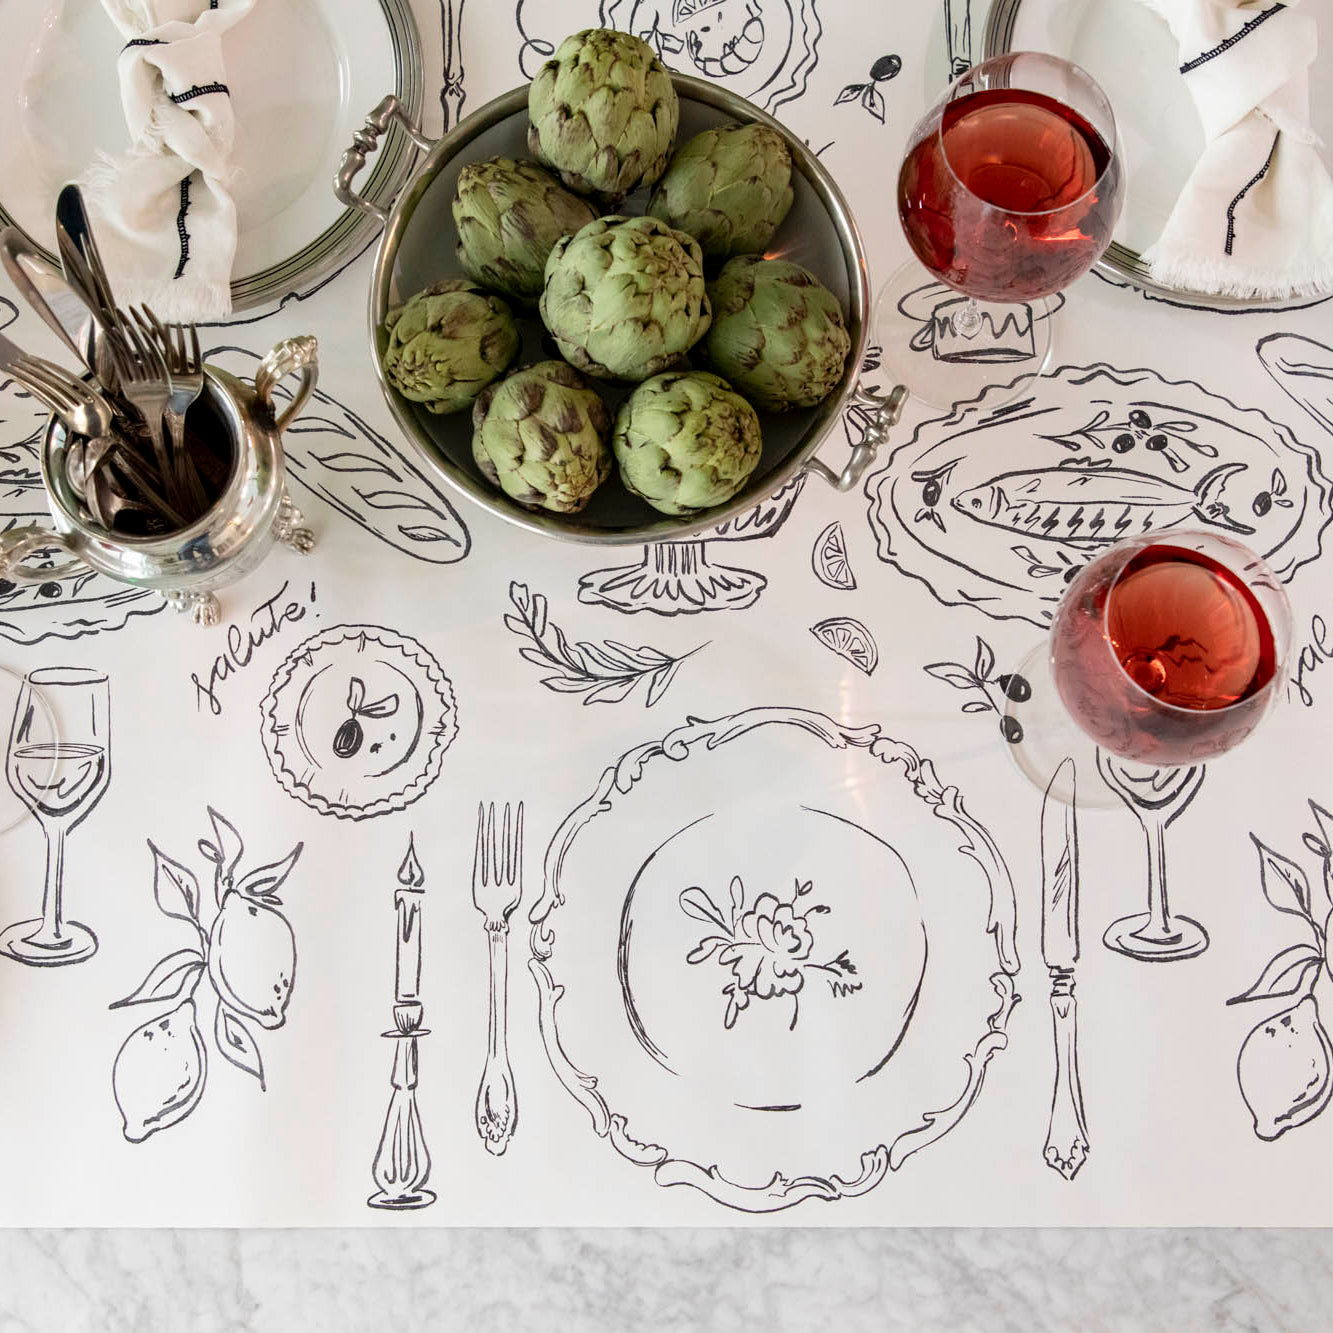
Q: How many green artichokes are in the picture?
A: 8